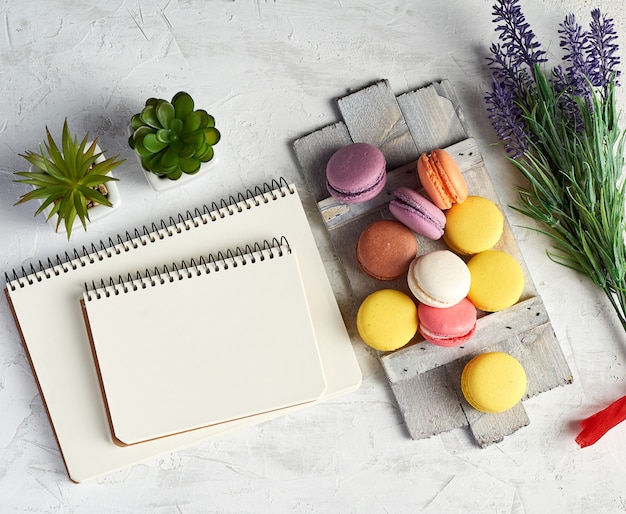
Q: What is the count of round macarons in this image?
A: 10